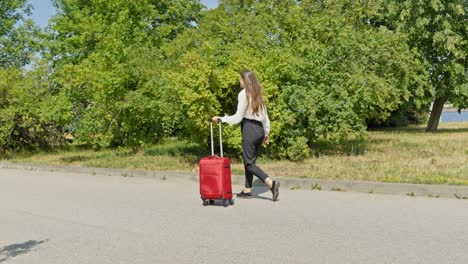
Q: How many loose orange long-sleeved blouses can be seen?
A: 0